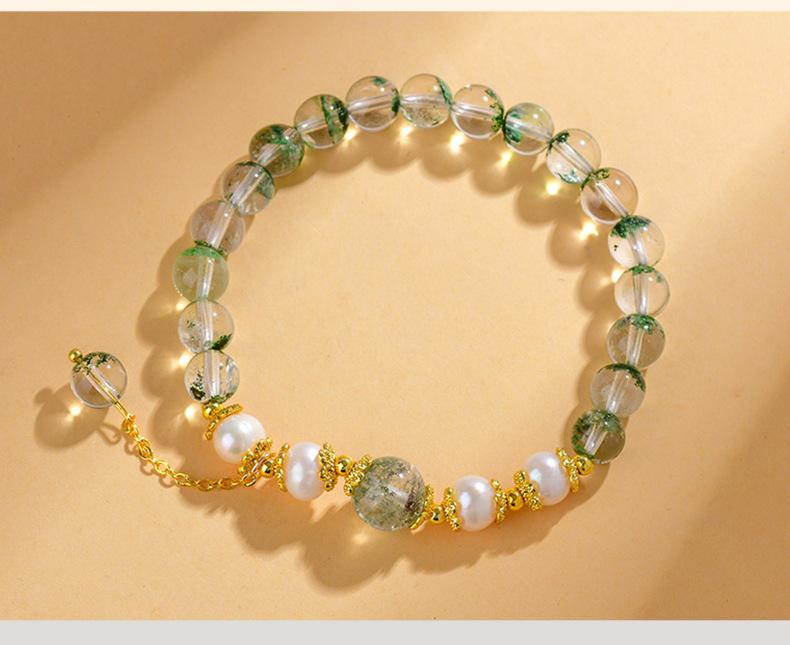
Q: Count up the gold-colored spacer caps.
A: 10